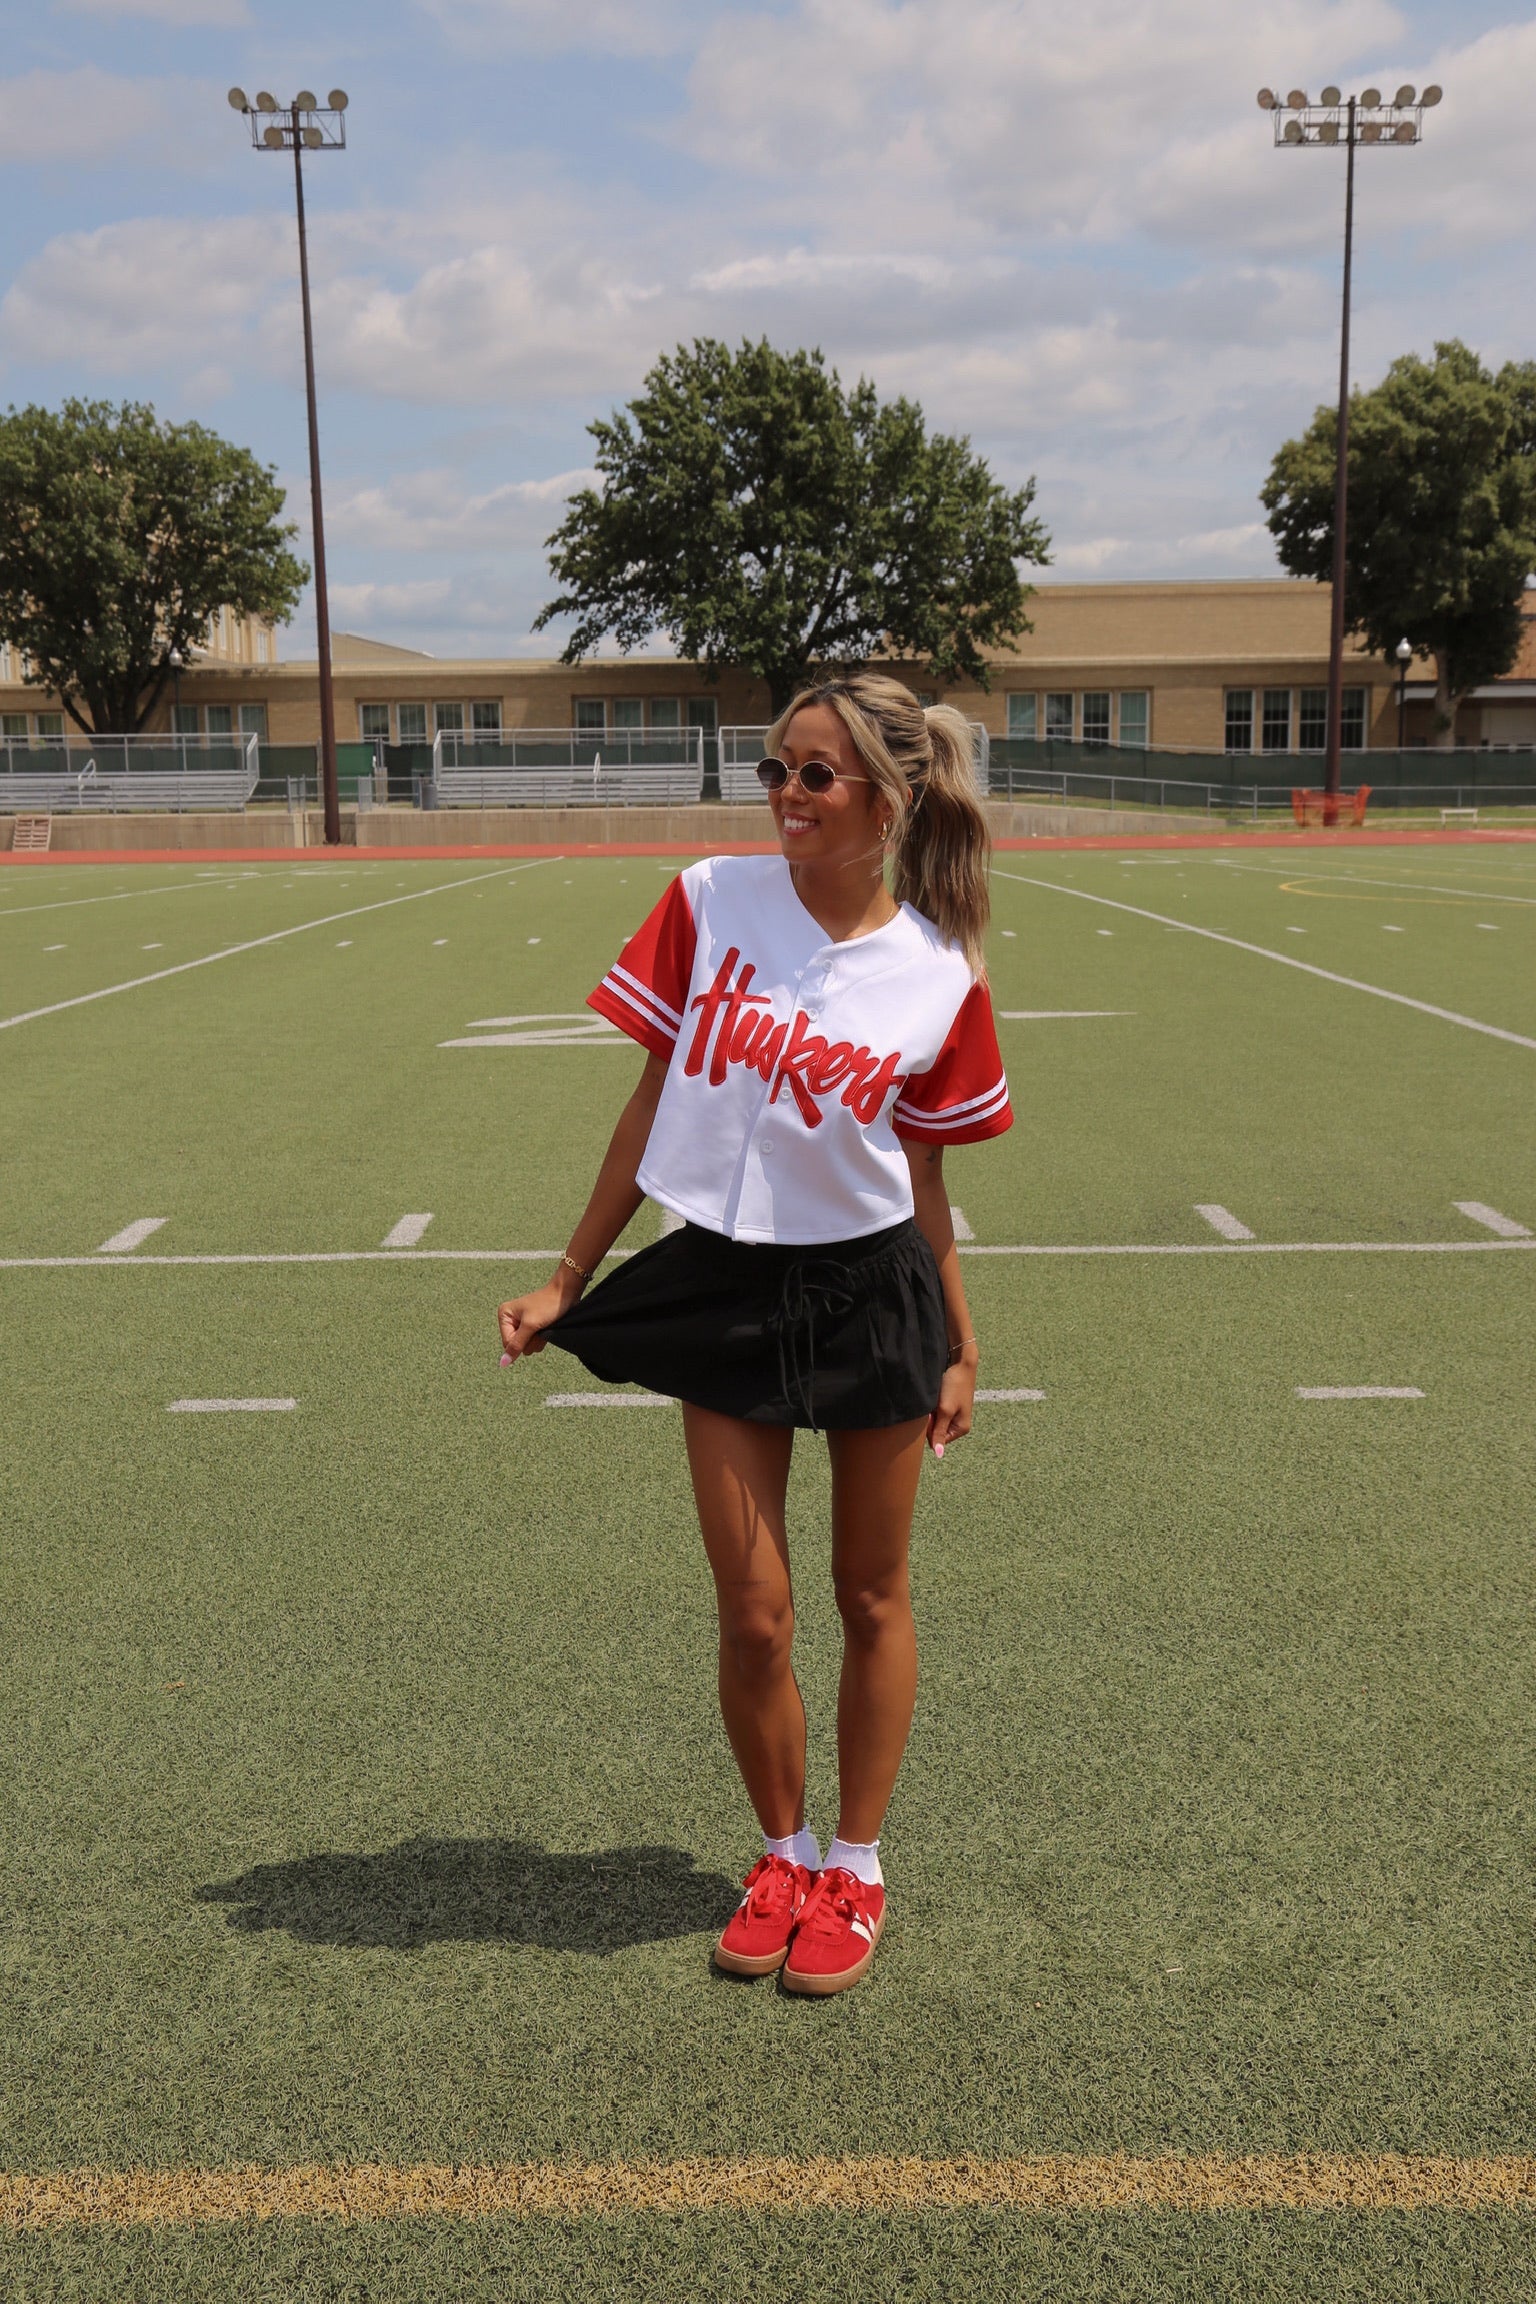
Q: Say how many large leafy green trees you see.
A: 3